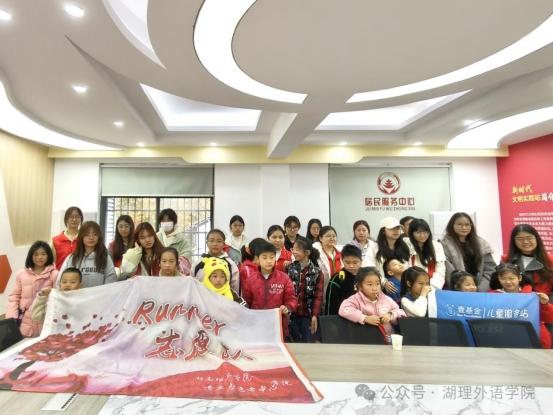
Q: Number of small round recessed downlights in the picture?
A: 9